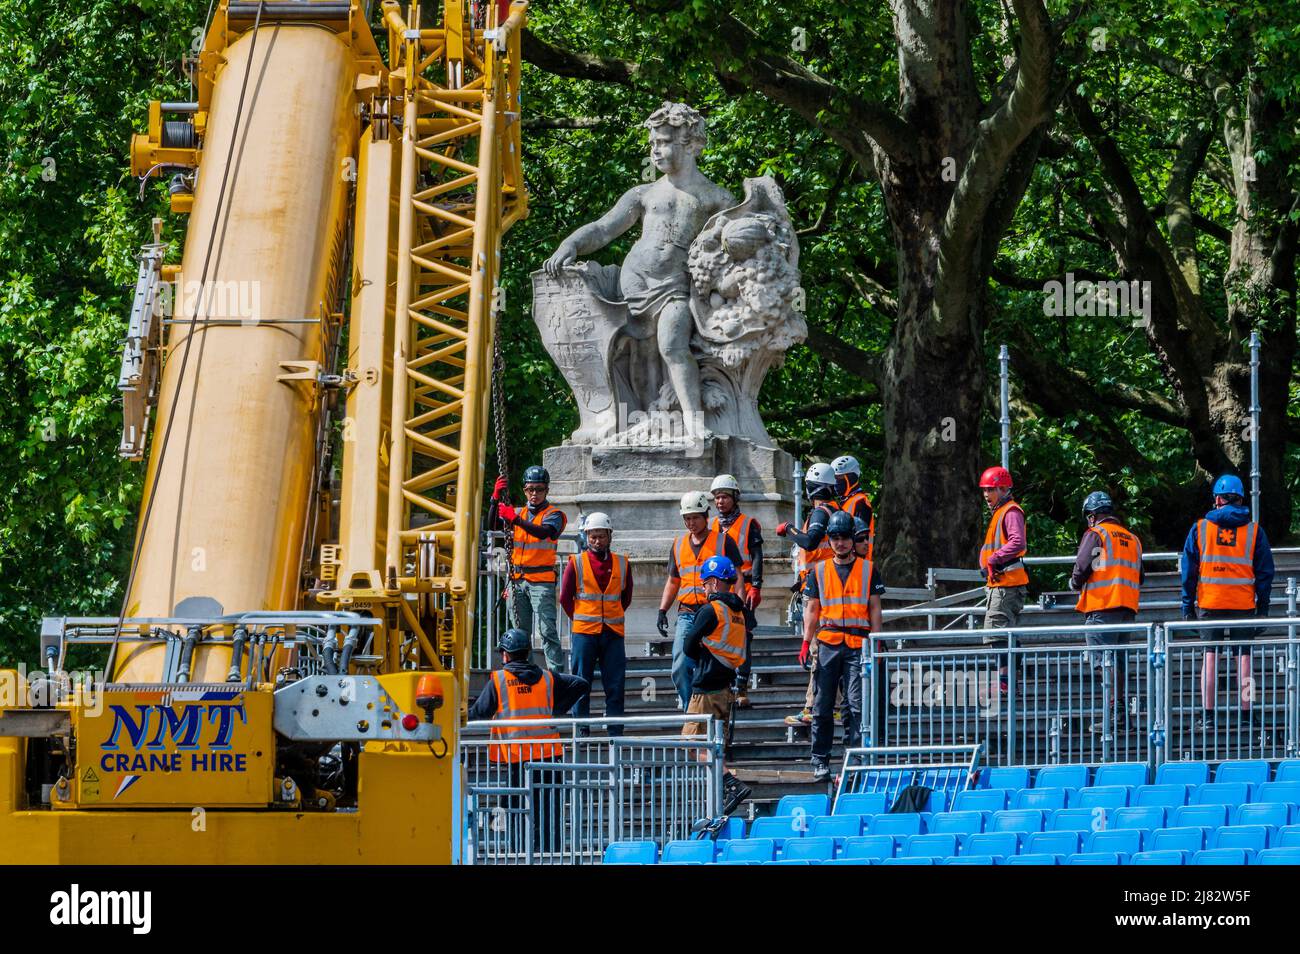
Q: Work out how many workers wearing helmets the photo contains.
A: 13